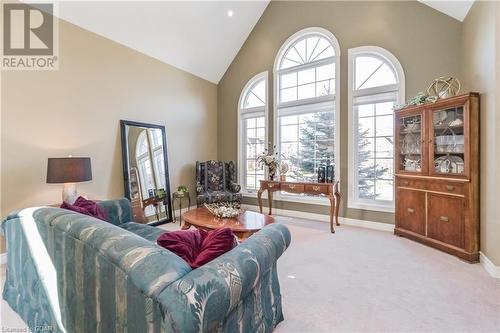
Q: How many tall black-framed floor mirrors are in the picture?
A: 1